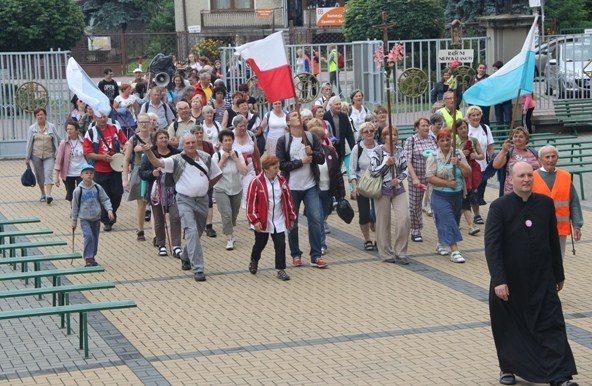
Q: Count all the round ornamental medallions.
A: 5